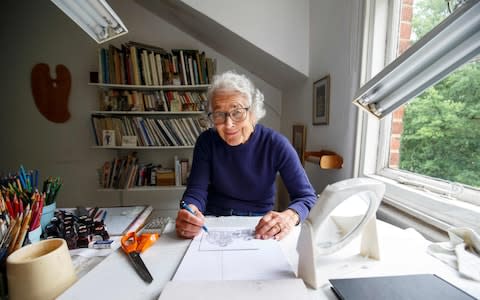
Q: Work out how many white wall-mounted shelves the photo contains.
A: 4